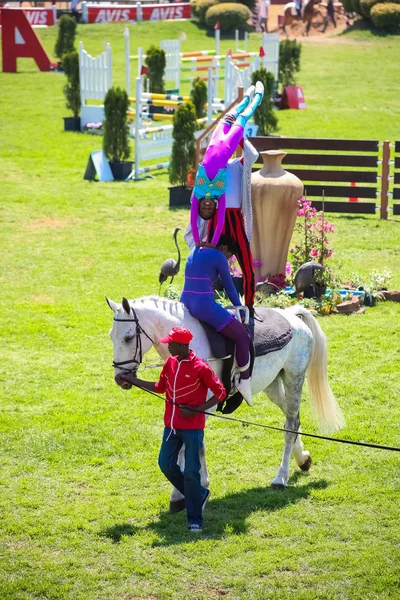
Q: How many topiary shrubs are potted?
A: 8